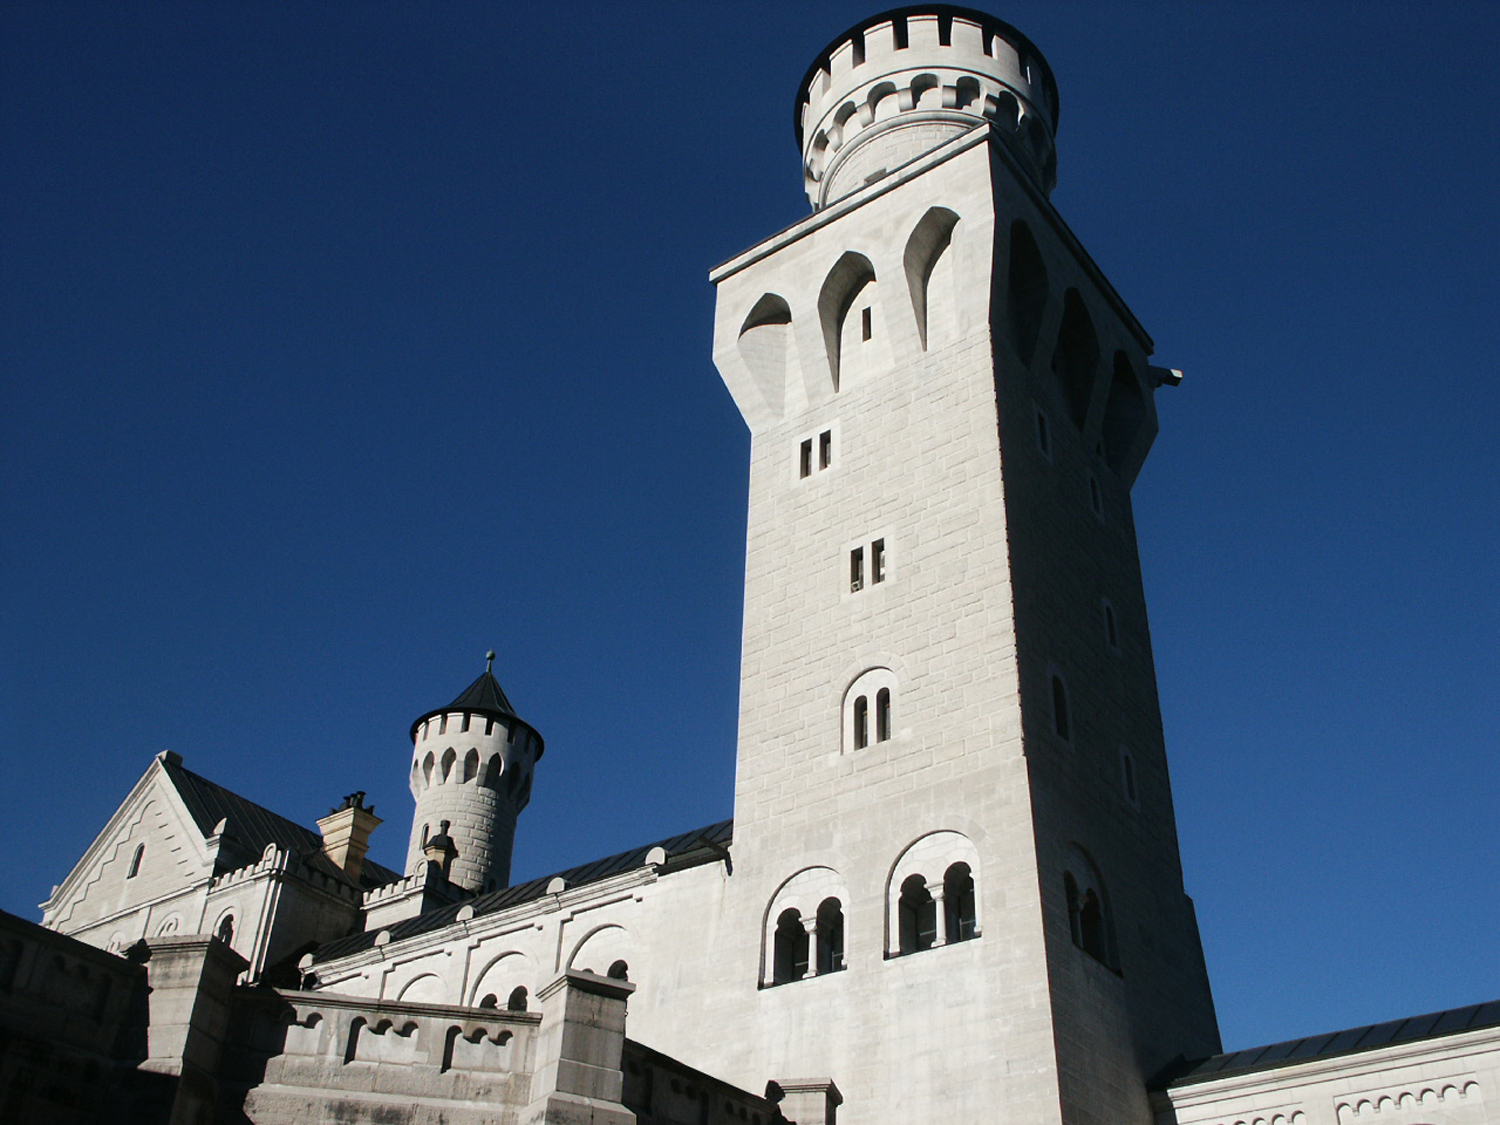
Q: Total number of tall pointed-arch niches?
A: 6